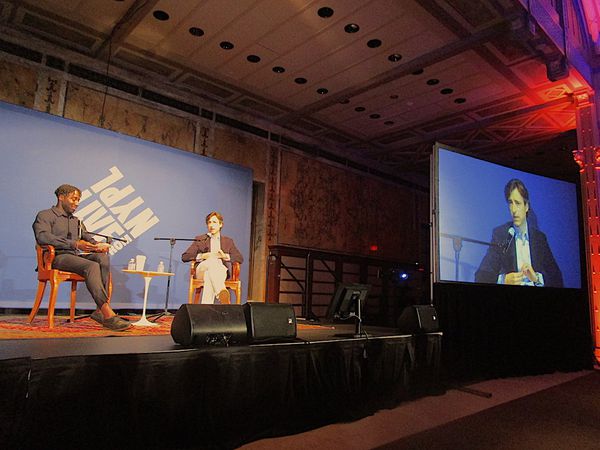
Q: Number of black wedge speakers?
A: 3